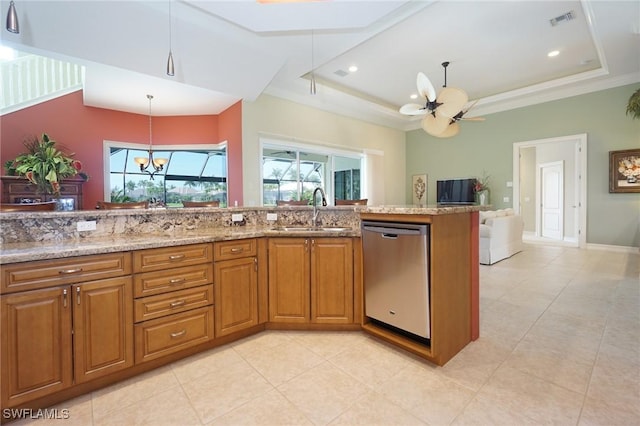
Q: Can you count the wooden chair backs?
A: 5